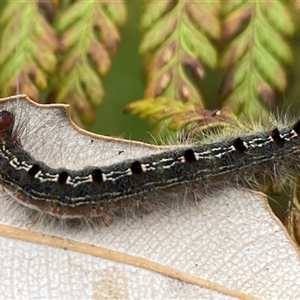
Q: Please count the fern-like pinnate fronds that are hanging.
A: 4